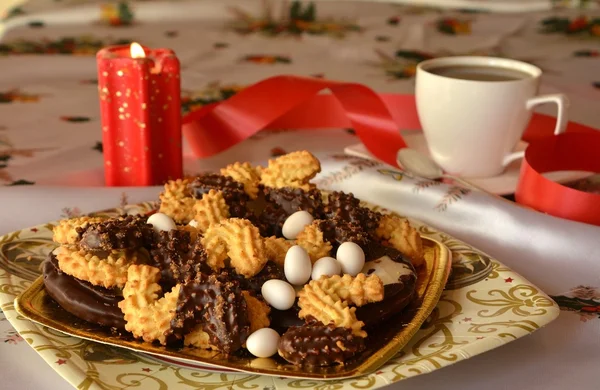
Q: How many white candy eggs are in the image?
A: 7